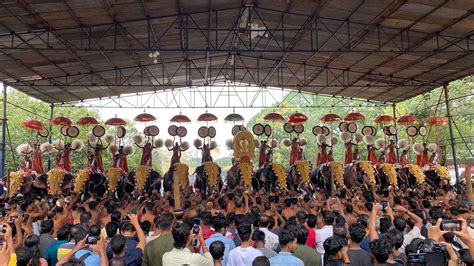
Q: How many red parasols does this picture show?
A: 14